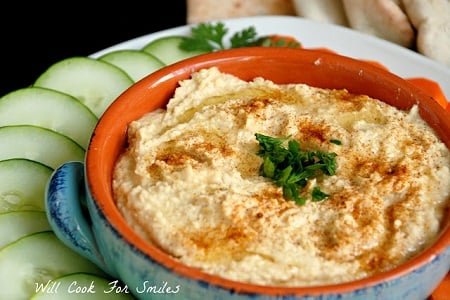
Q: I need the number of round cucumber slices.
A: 9